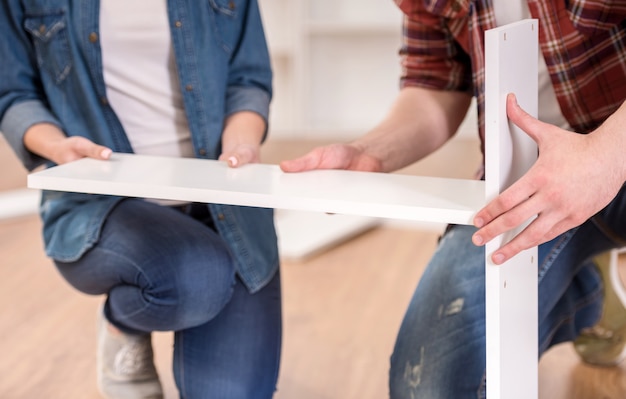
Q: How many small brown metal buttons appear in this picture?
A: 8